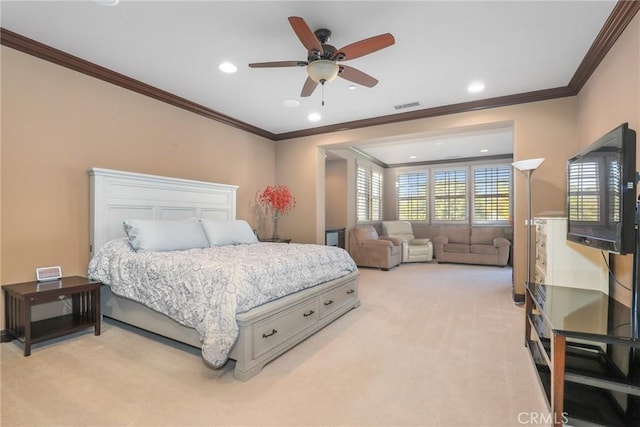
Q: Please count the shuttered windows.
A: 5